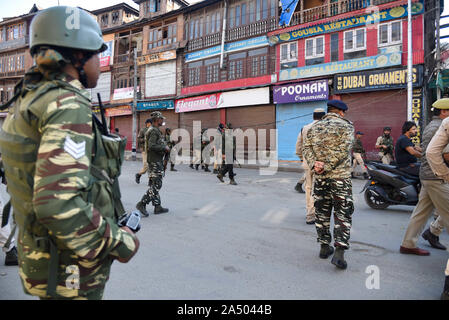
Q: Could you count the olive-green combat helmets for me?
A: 1